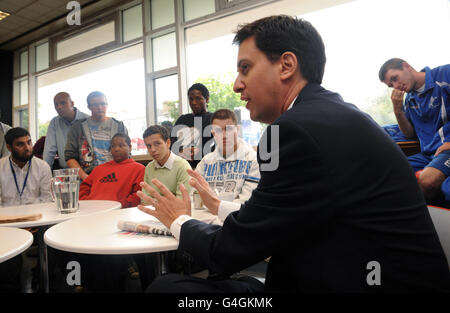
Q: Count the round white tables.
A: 3